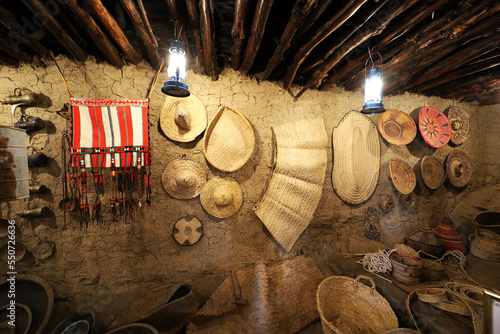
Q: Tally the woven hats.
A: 3